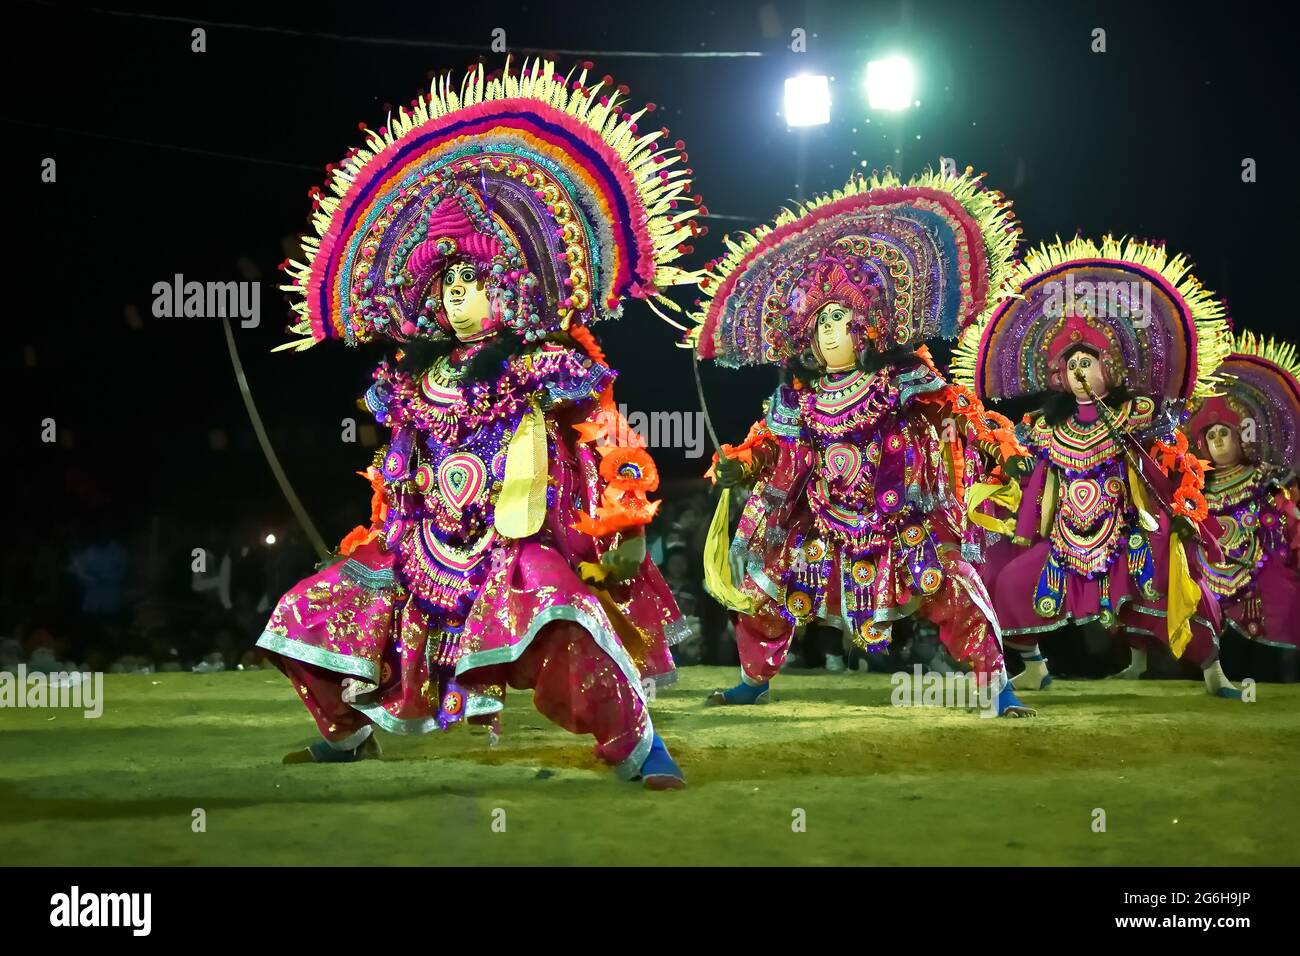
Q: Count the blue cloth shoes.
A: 4